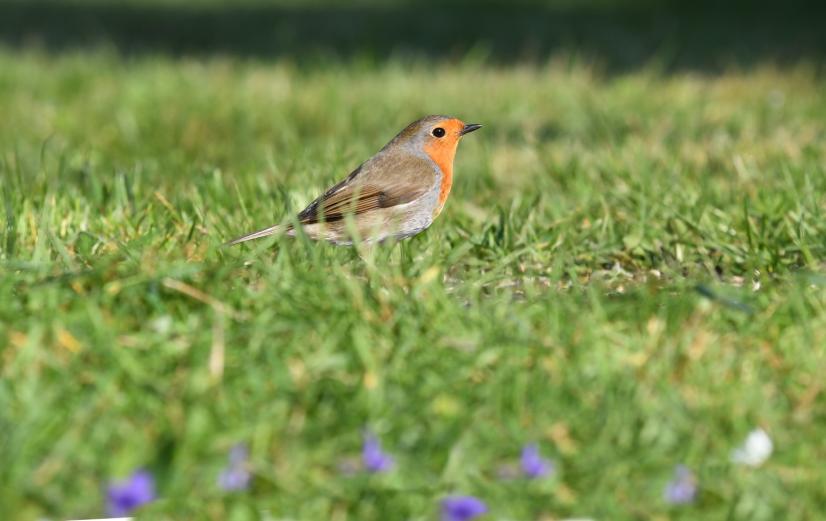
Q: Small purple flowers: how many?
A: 6